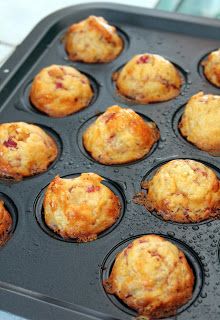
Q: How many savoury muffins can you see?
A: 11